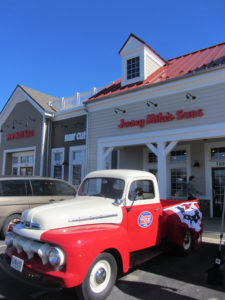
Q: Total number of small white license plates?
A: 1